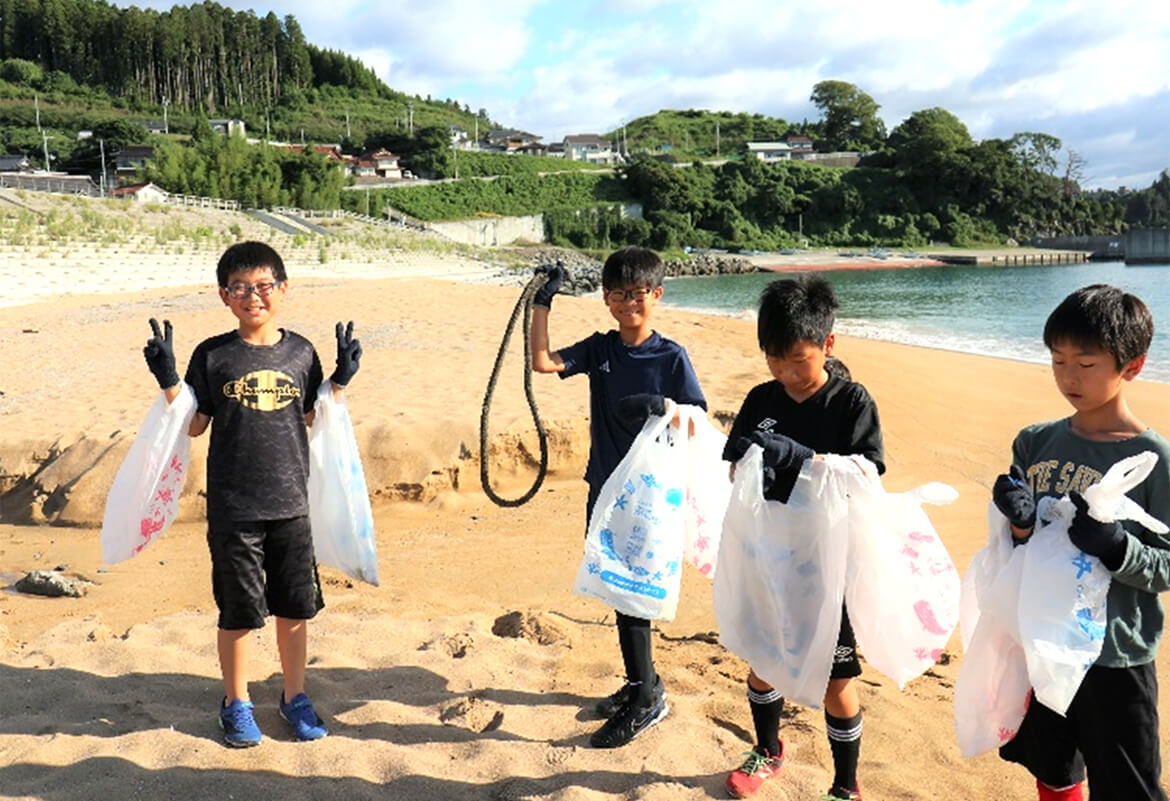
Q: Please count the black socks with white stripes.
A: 2